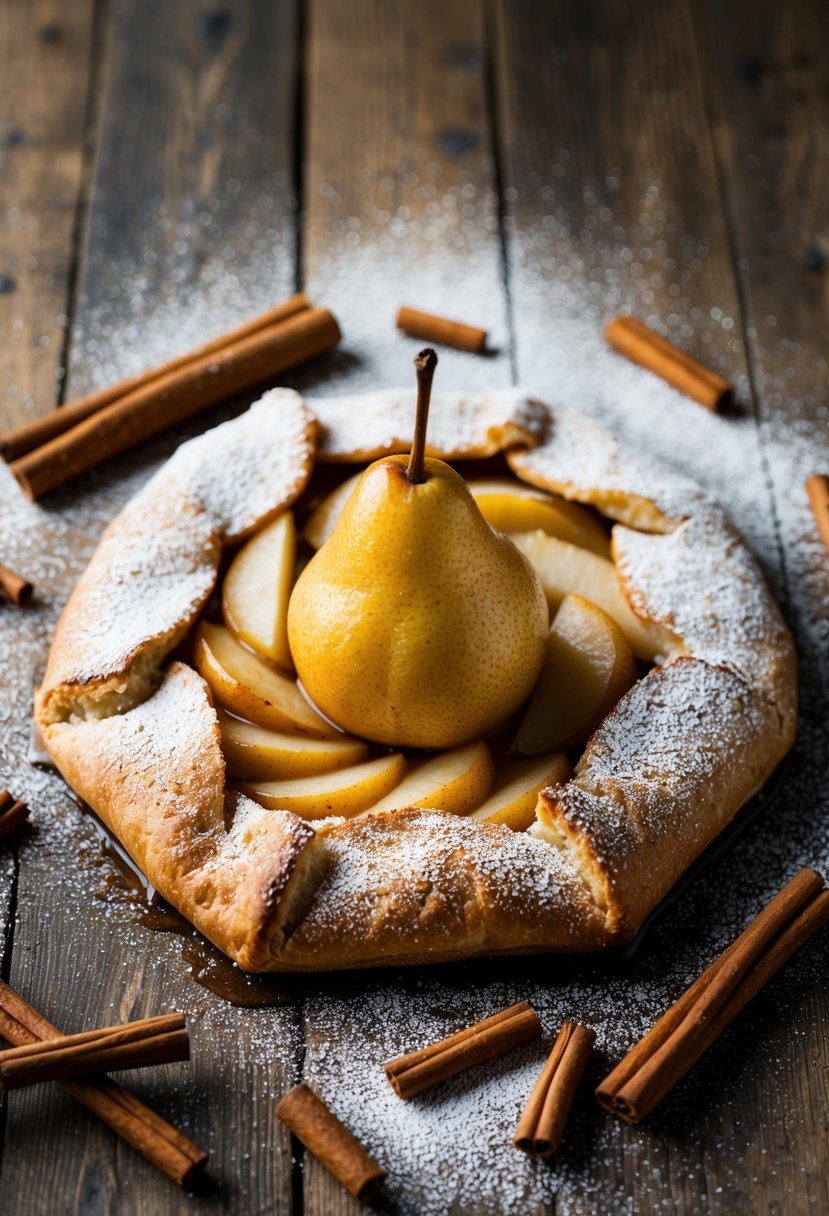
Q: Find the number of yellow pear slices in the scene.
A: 10